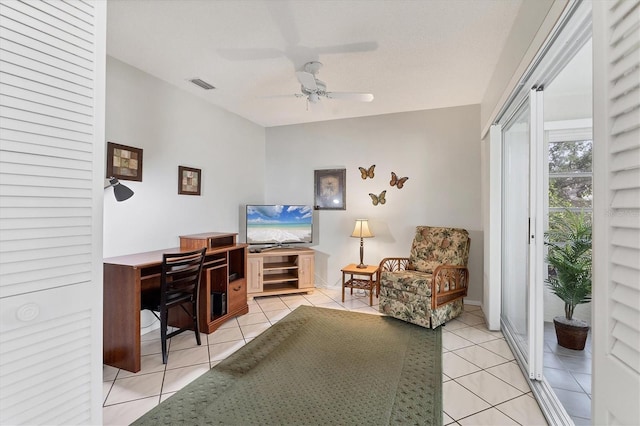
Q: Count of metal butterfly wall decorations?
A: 3